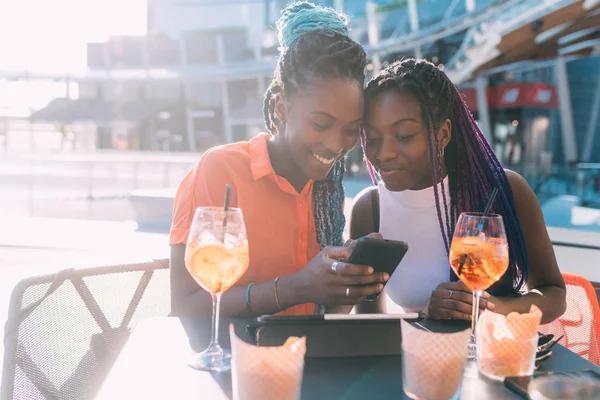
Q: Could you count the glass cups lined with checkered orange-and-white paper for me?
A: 3